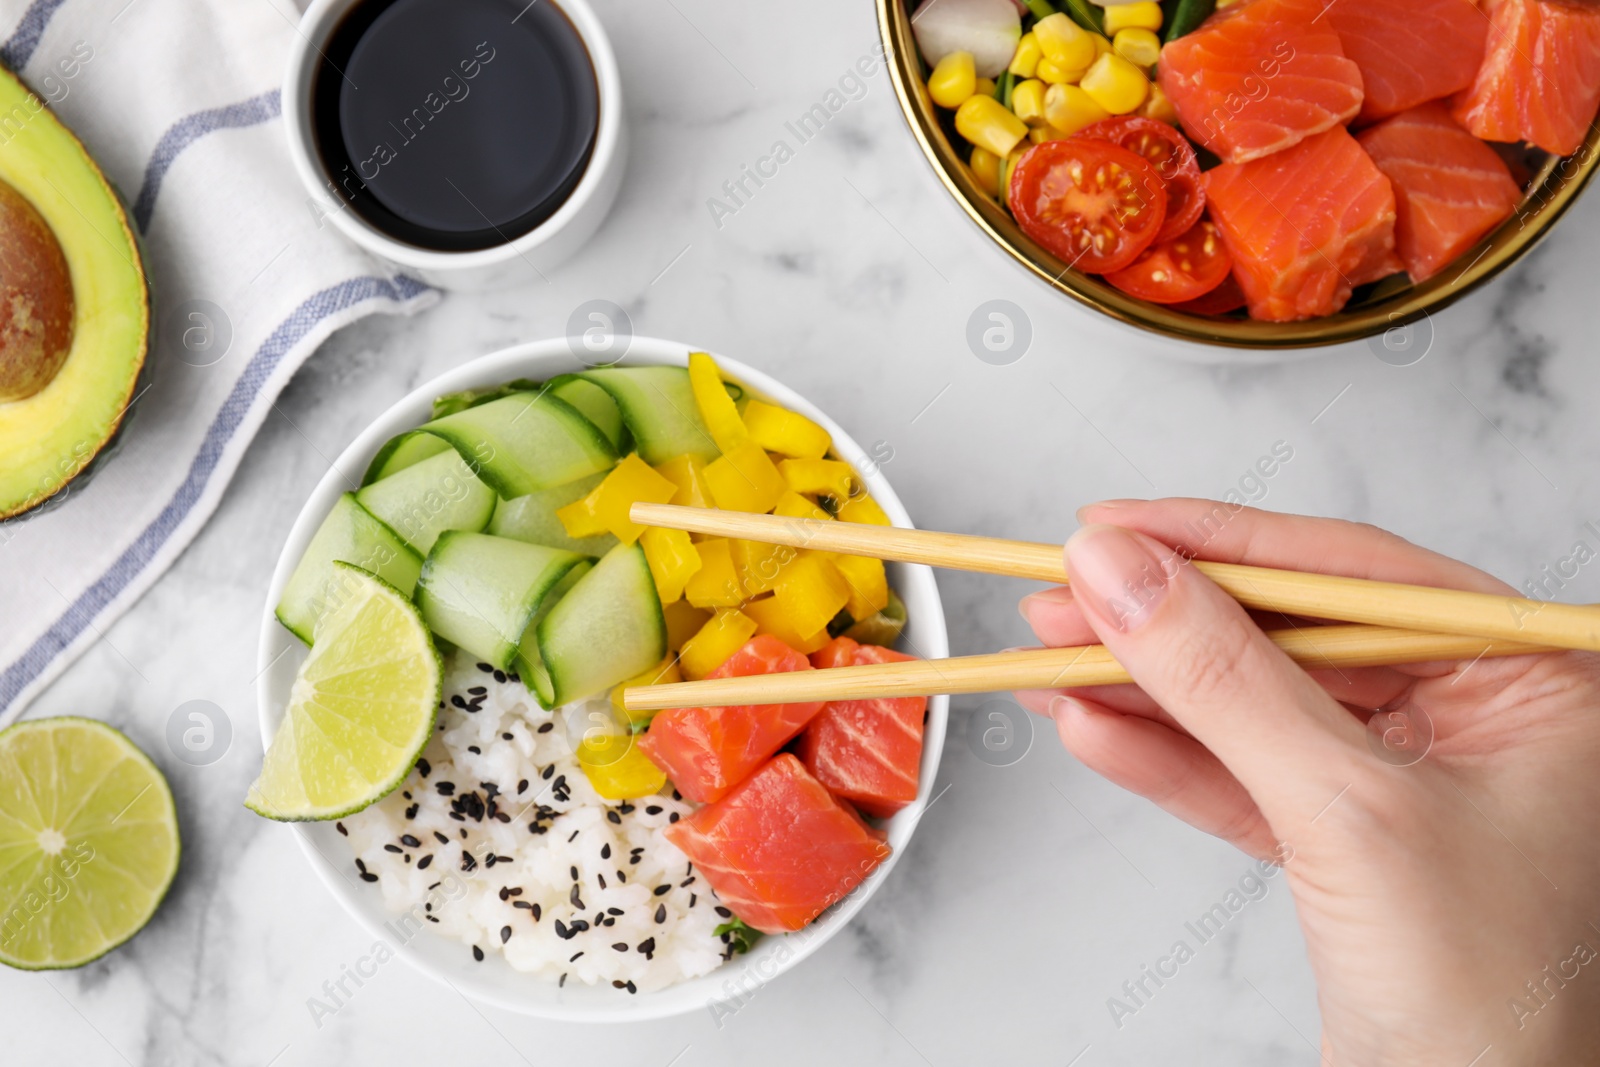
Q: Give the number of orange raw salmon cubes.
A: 8